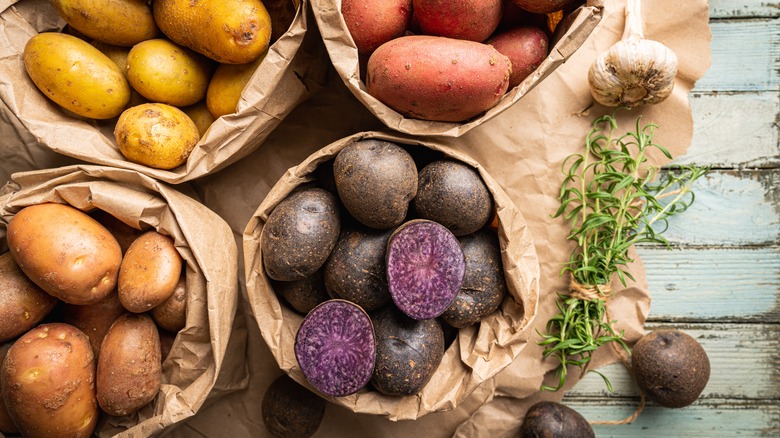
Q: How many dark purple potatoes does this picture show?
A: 12